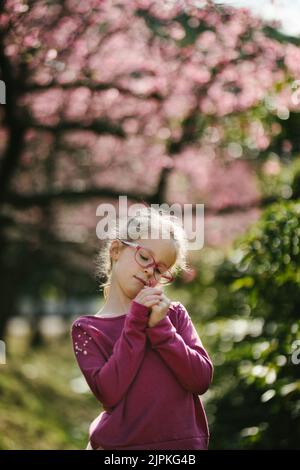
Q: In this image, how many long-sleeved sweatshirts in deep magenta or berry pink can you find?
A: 1